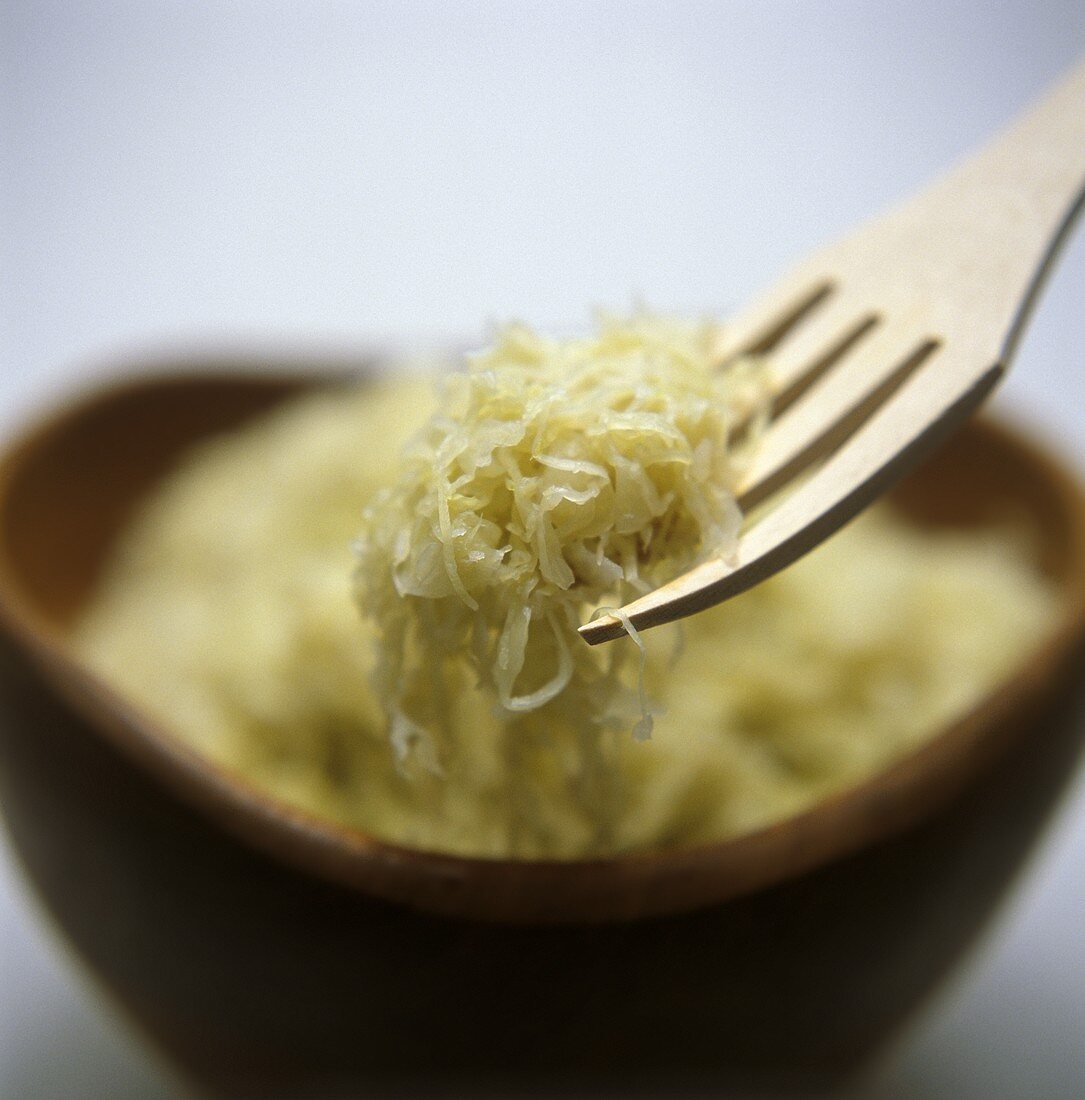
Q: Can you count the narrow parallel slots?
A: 3